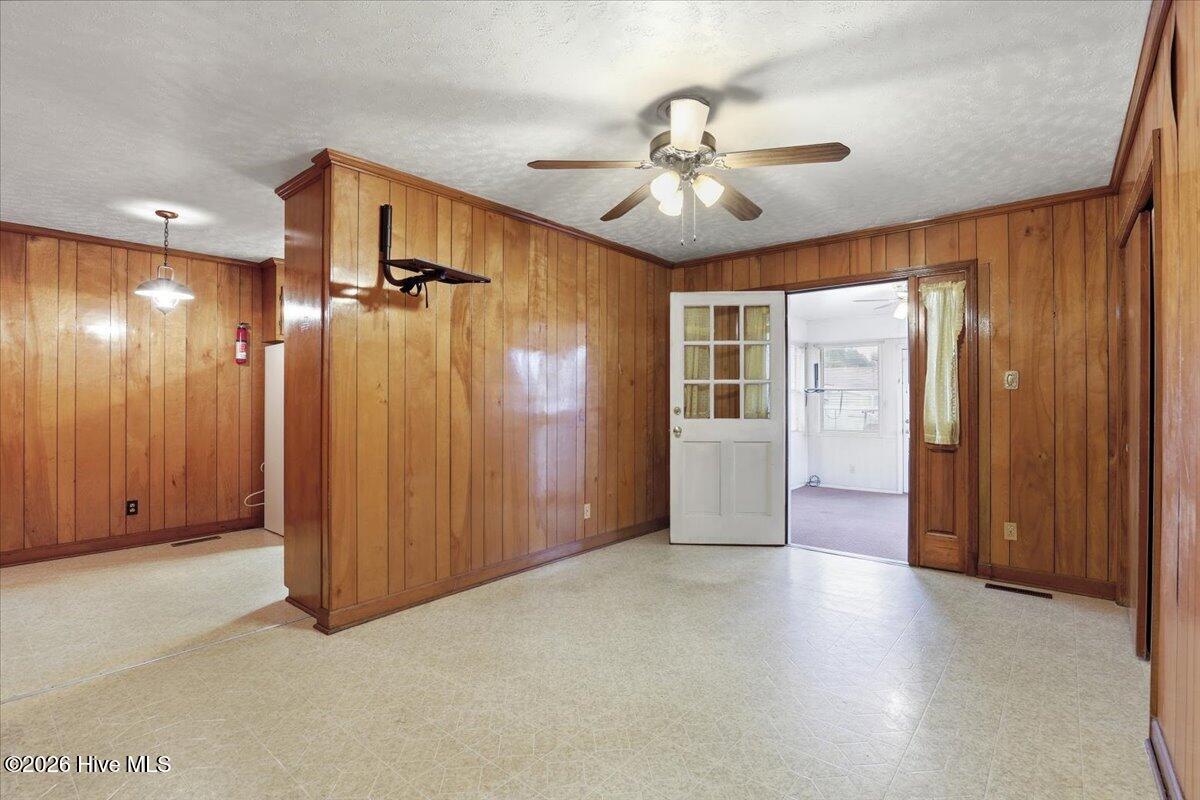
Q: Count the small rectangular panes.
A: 9